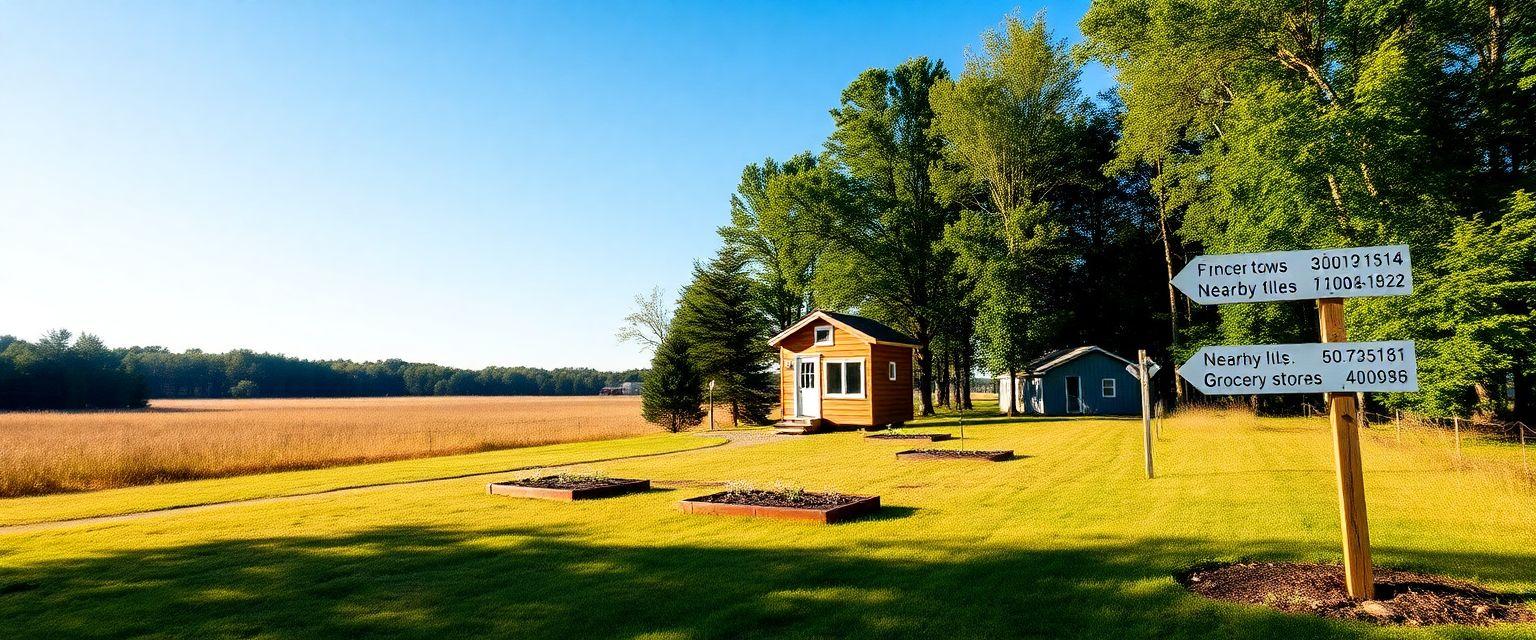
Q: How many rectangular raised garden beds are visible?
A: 4